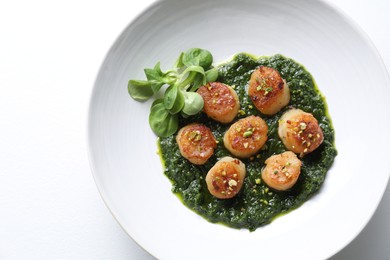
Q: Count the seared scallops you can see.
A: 7